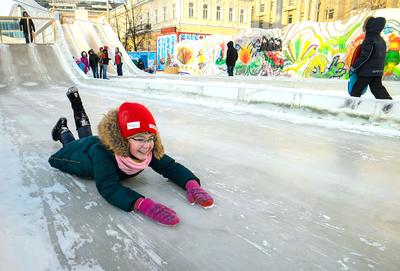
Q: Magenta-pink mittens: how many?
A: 2